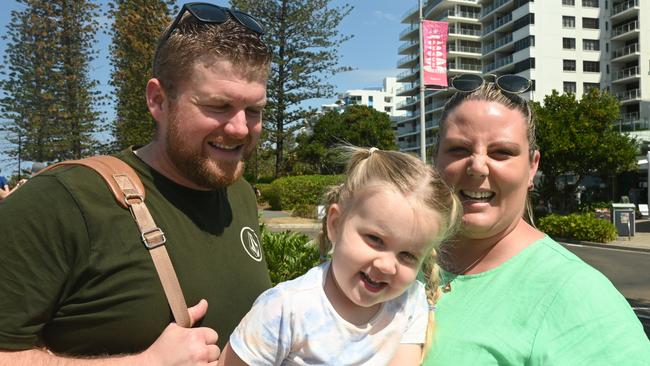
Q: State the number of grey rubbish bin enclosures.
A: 1